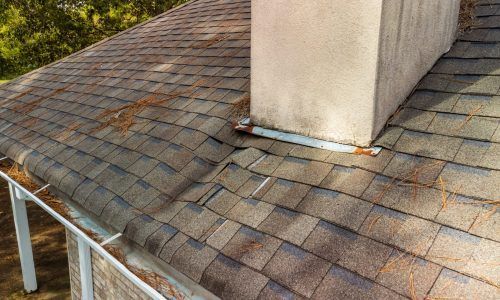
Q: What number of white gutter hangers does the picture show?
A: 3